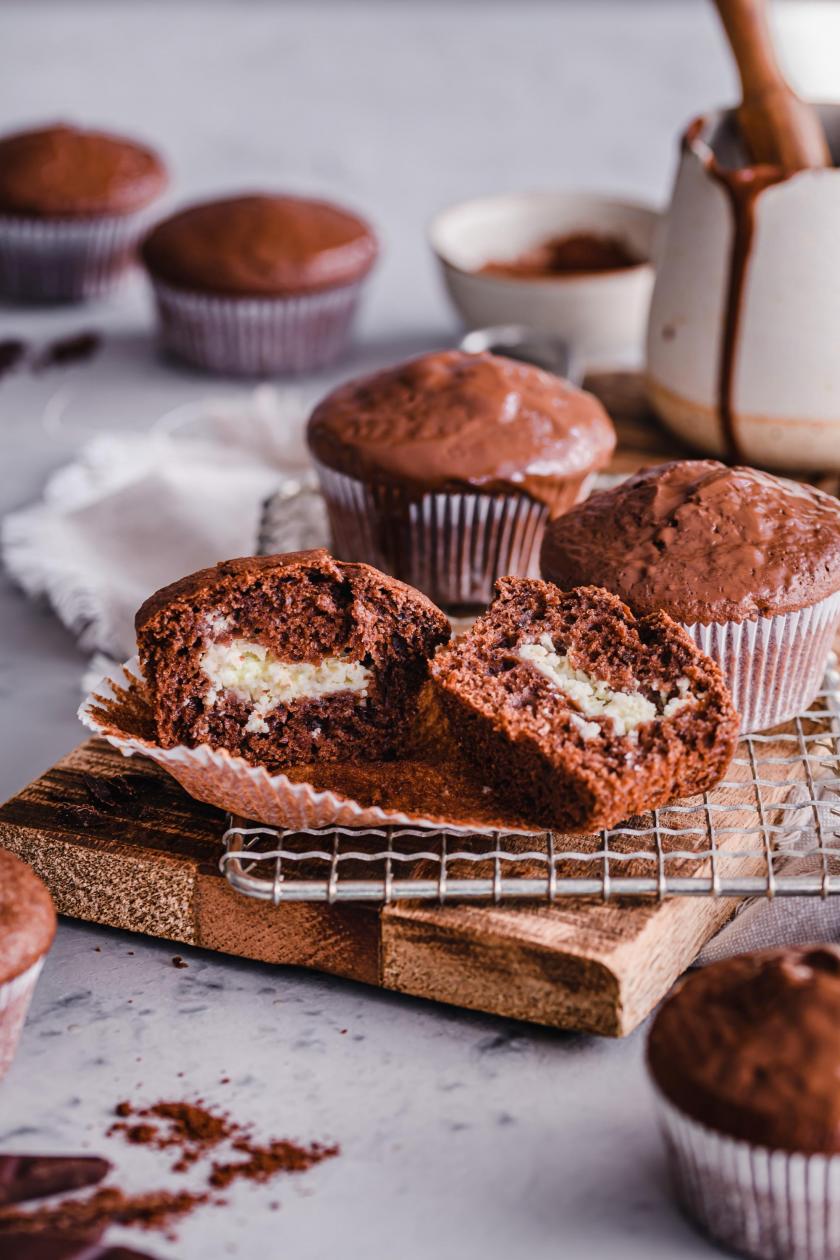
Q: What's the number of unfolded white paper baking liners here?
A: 1